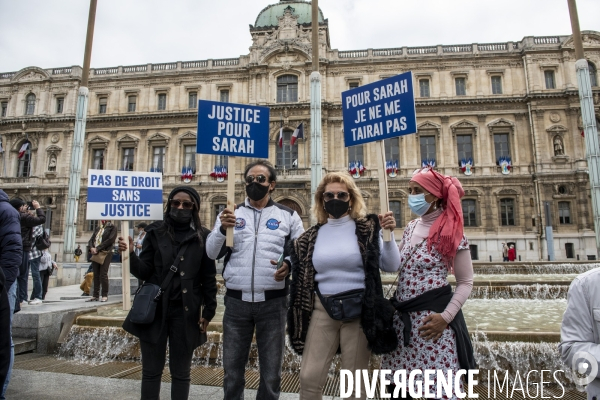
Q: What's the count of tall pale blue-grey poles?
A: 3